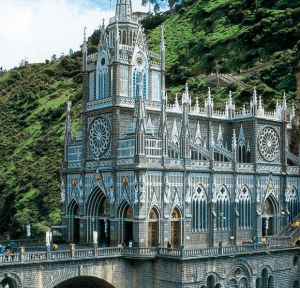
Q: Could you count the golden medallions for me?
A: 4